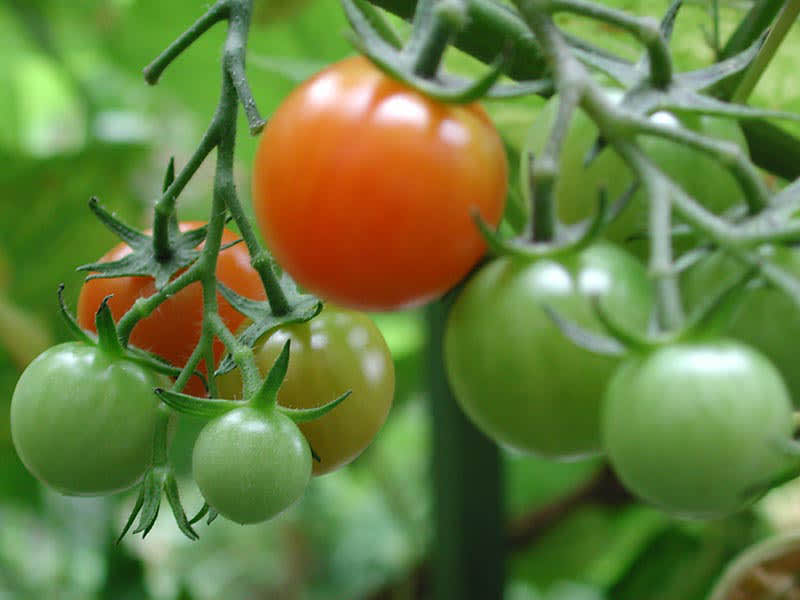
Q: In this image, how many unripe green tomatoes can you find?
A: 6